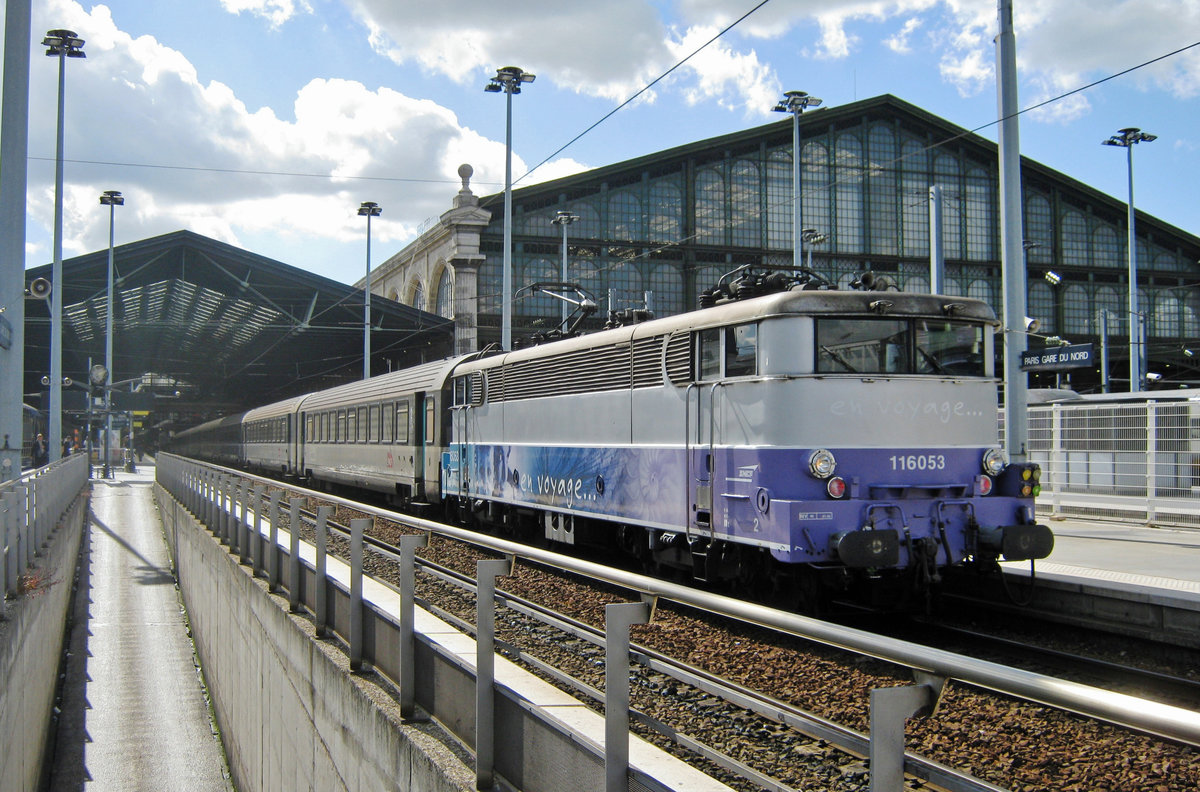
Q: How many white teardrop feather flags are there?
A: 0